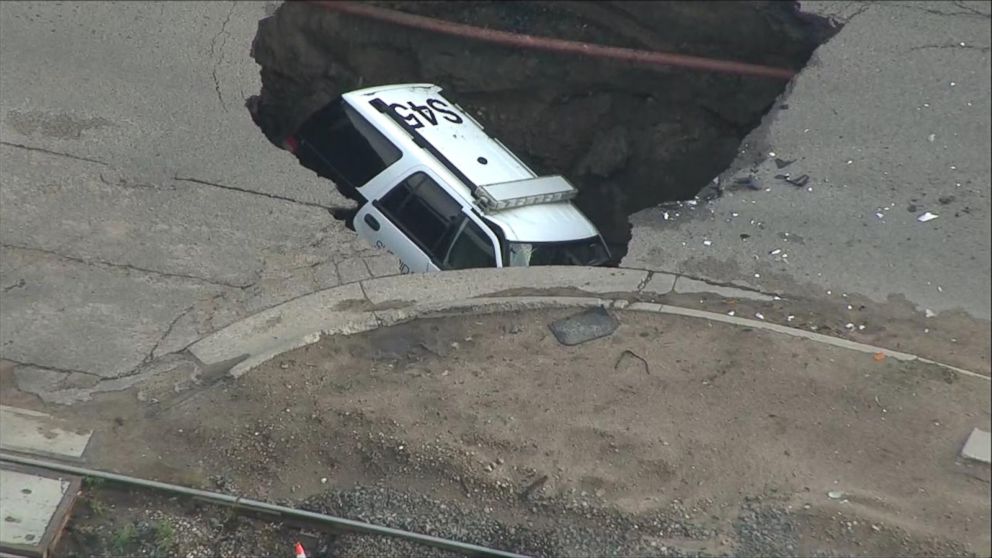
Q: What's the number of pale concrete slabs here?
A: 3